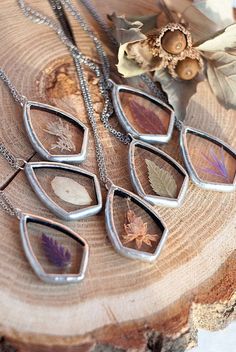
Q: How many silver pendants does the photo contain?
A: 7